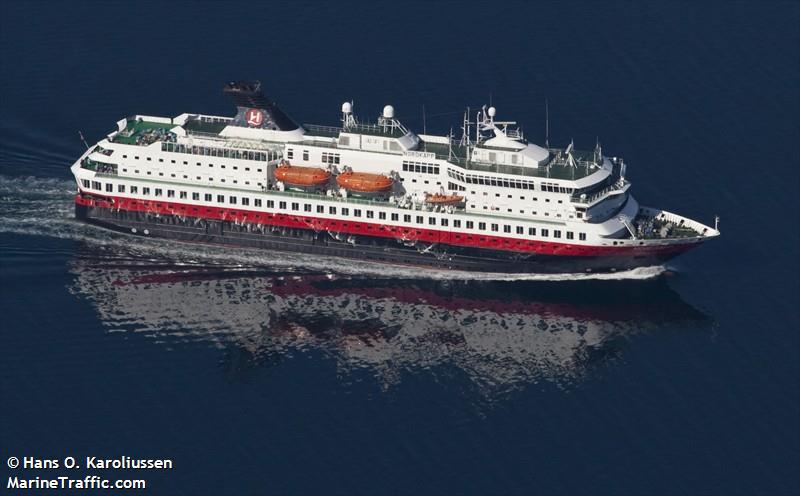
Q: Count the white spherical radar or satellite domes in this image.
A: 3